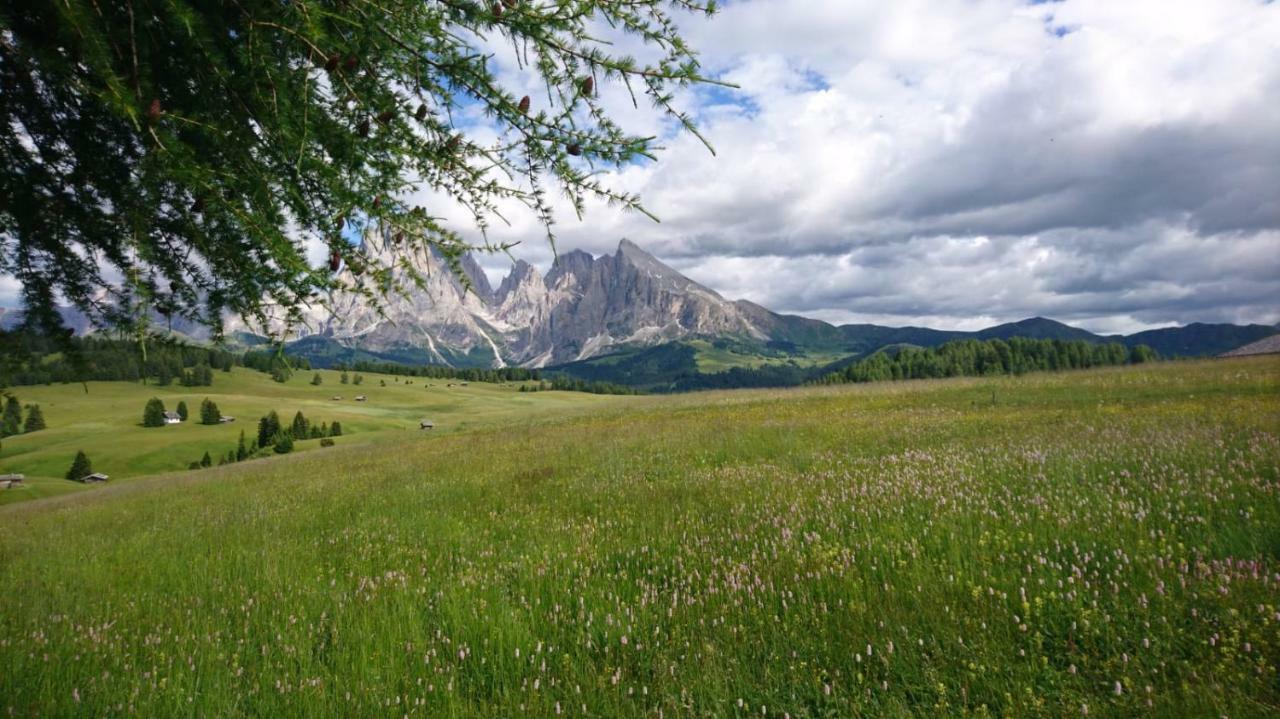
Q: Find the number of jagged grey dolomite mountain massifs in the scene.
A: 1